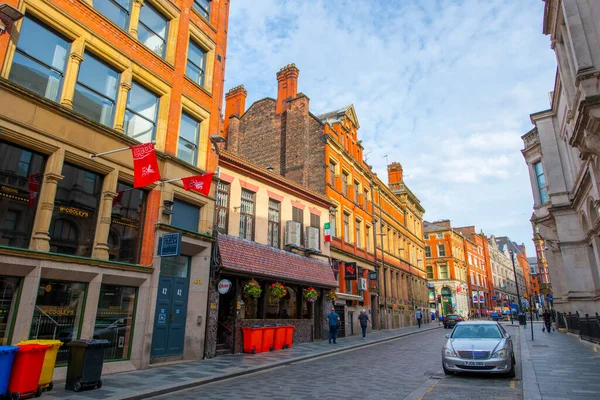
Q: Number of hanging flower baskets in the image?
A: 4